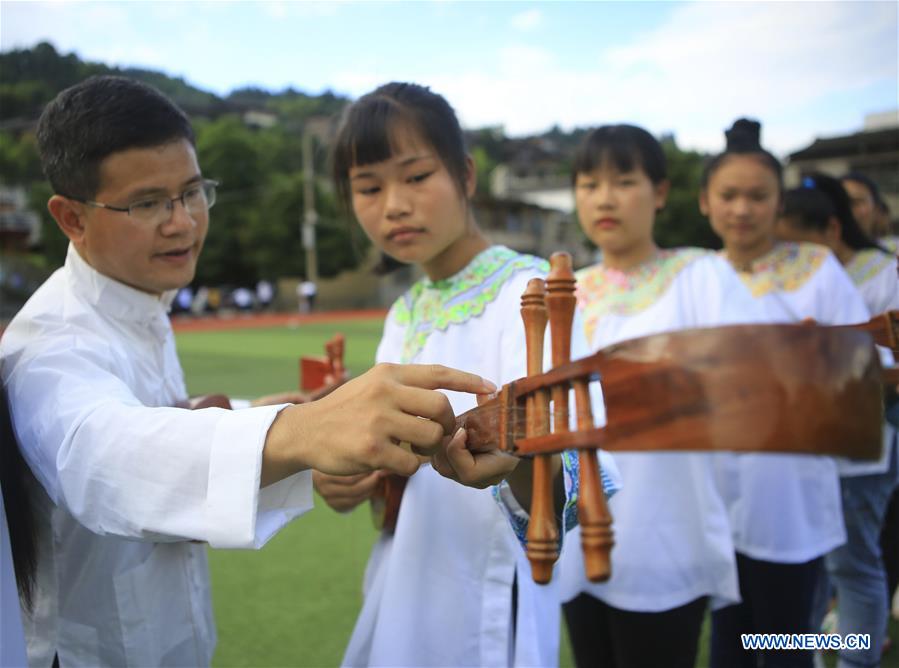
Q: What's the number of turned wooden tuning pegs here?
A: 4